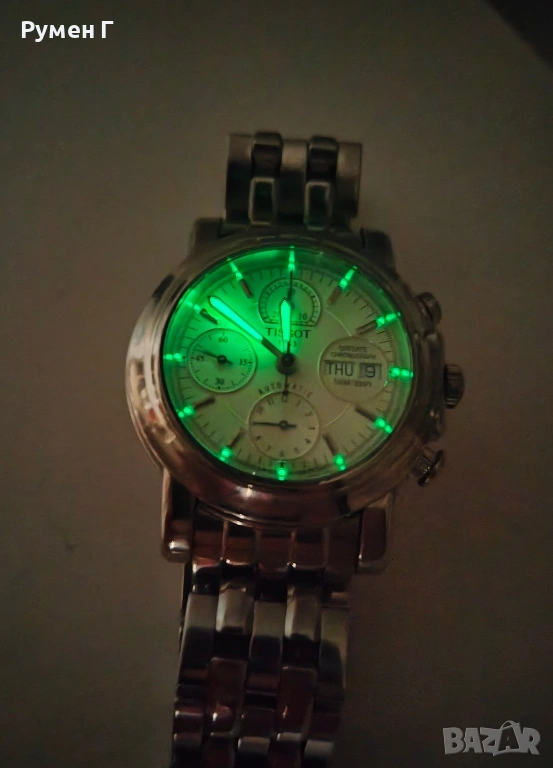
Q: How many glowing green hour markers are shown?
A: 12